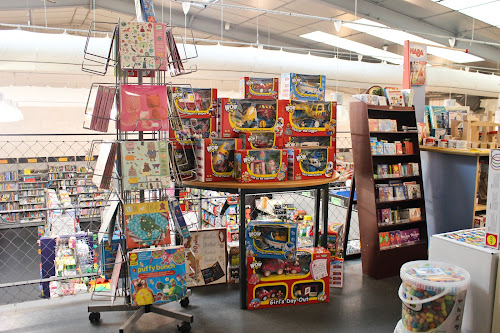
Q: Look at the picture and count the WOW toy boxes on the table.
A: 12